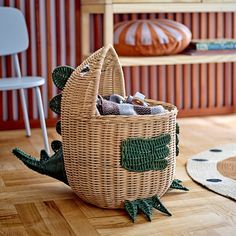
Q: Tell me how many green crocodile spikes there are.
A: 5